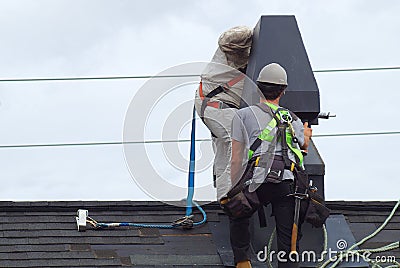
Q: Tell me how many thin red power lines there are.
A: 0